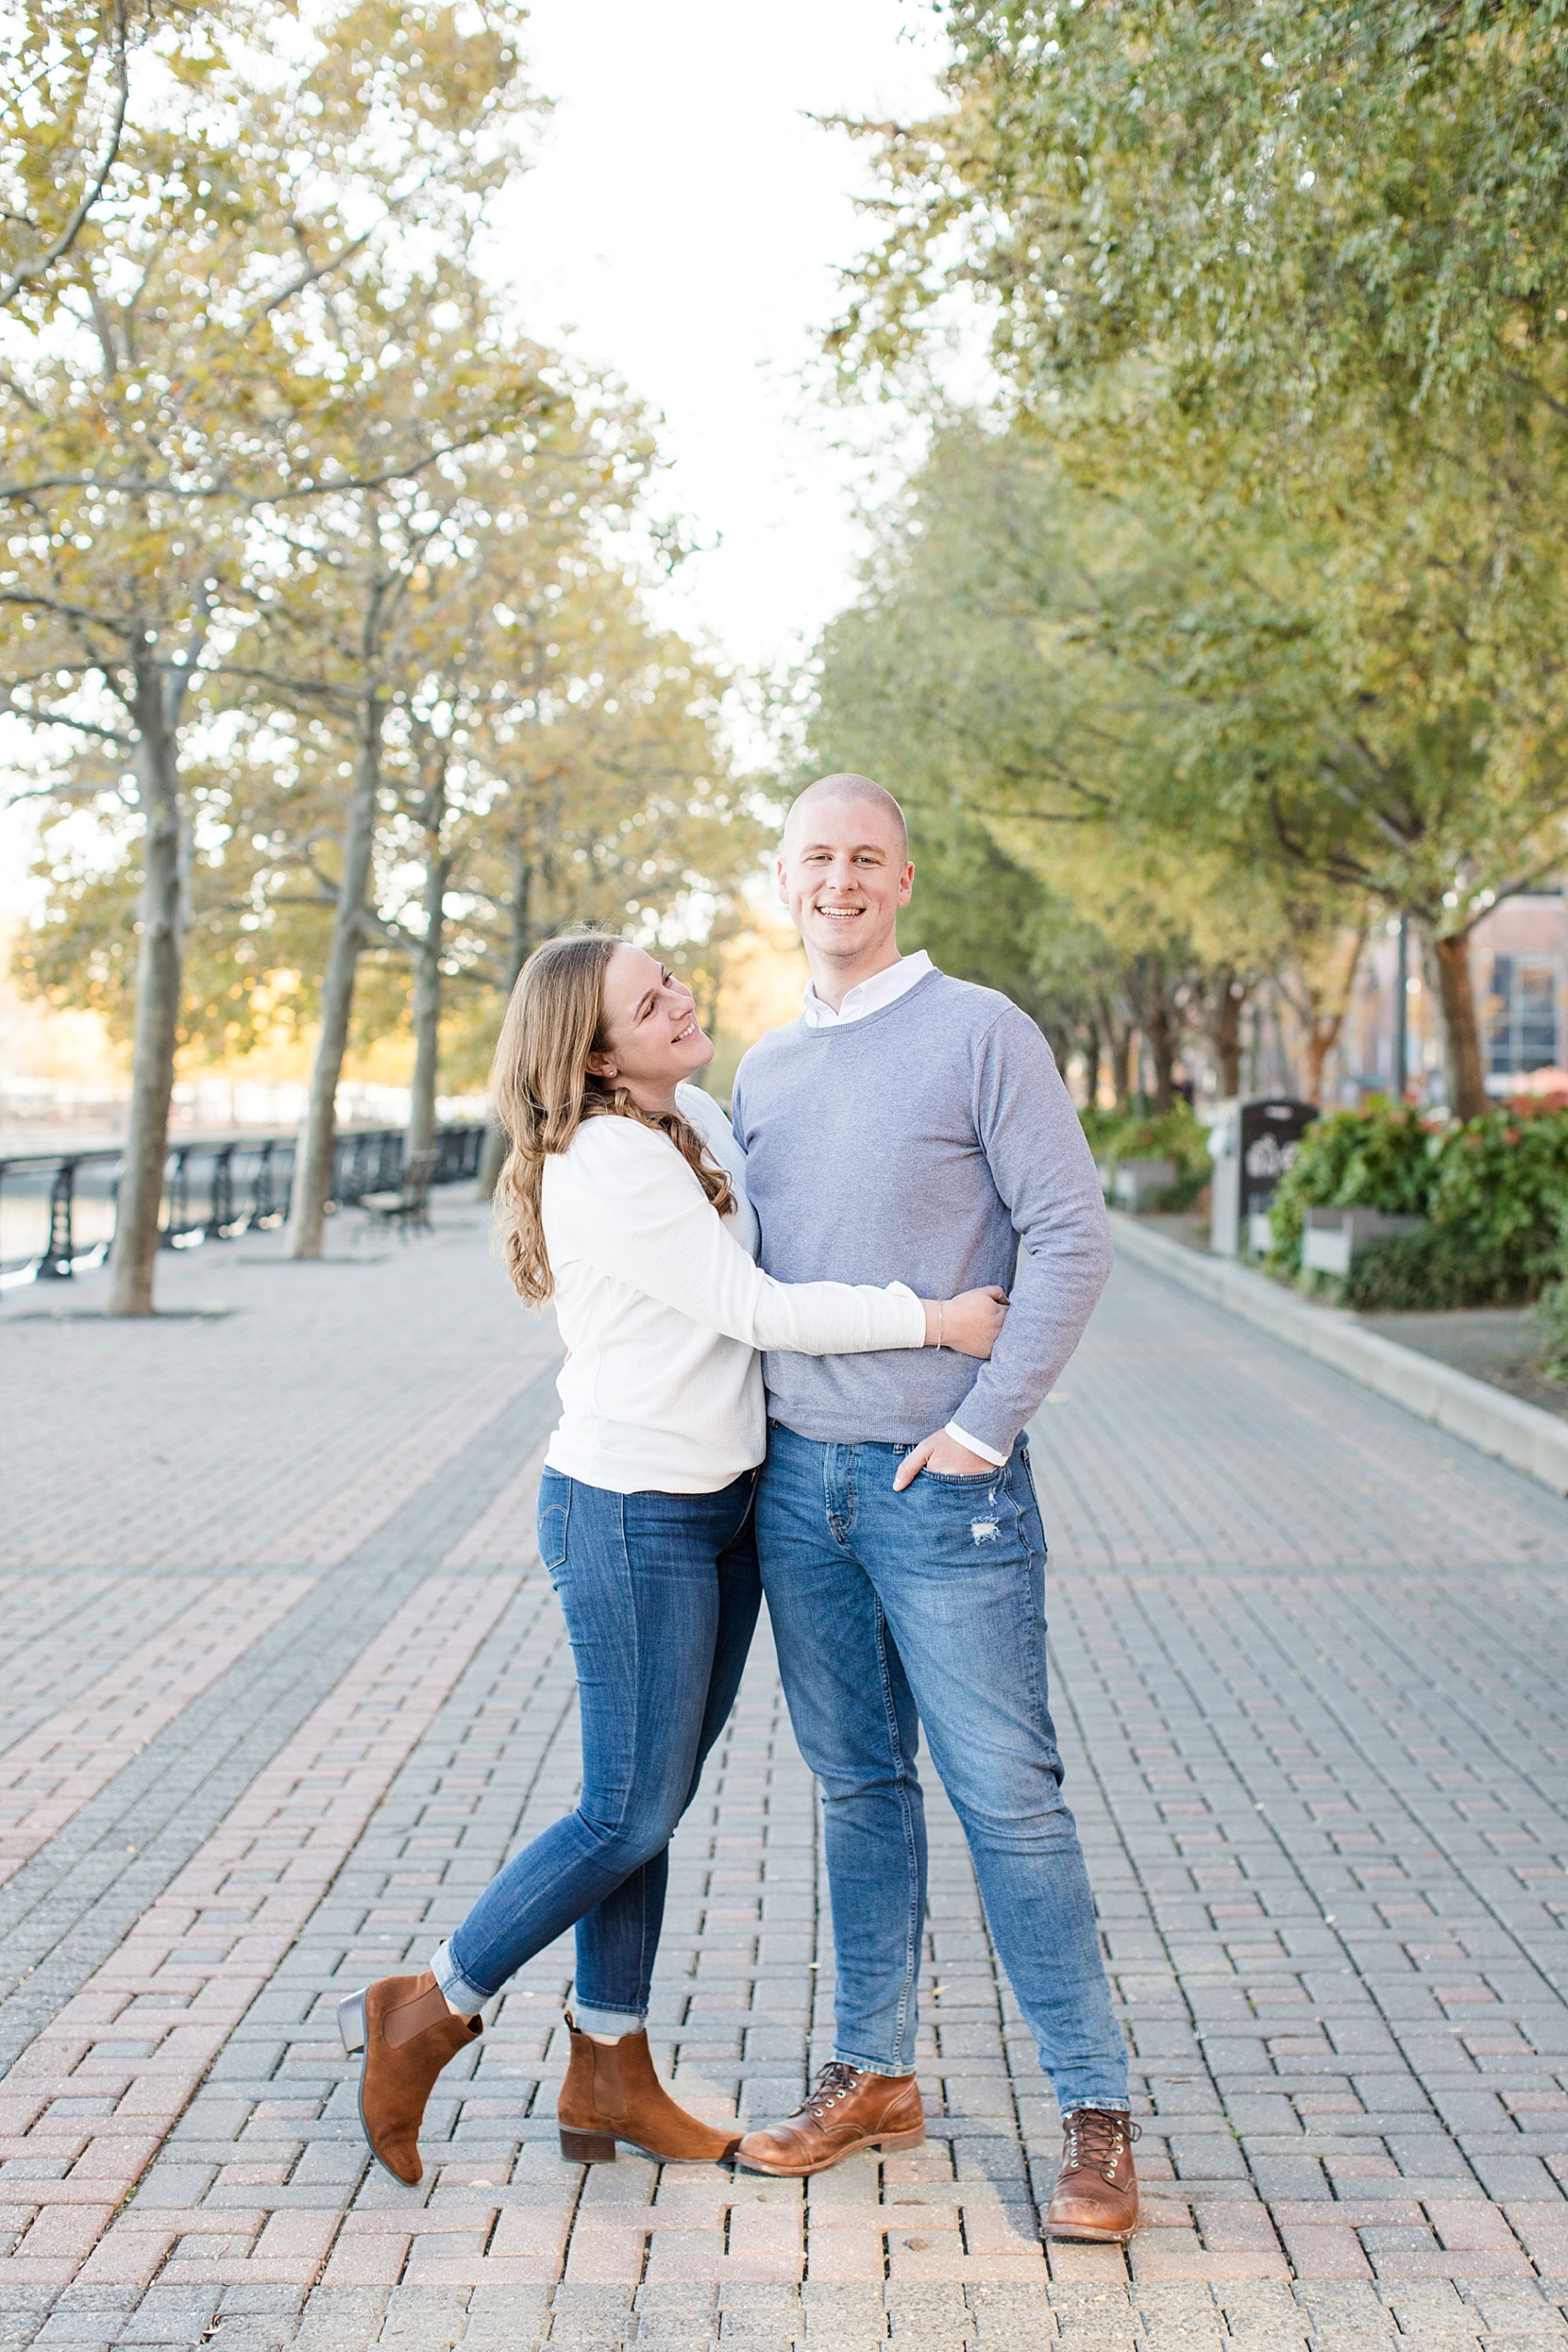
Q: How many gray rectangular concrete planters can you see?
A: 2